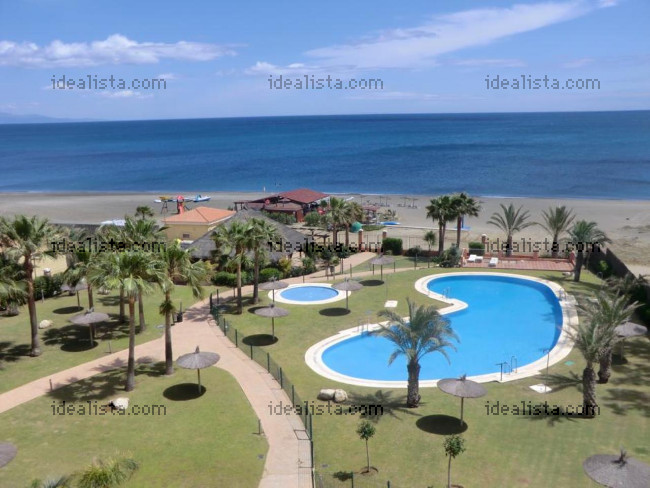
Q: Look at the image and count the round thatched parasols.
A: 11